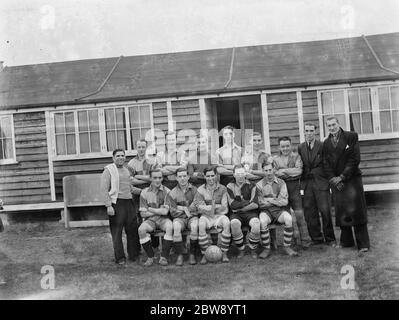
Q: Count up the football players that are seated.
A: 5